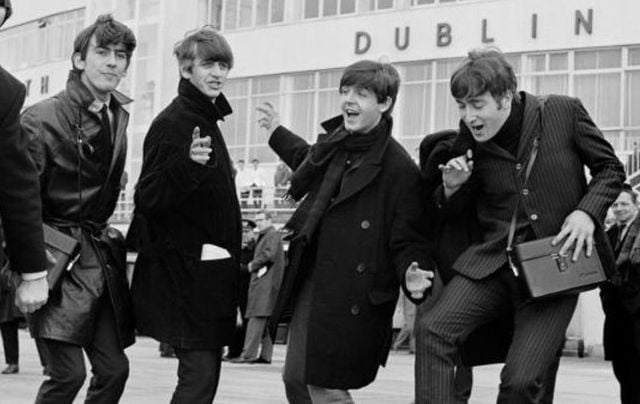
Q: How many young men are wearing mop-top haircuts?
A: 4